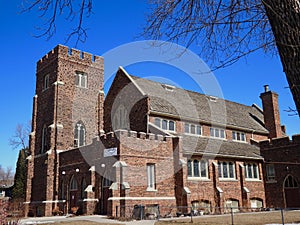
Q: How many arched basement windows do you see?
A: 3